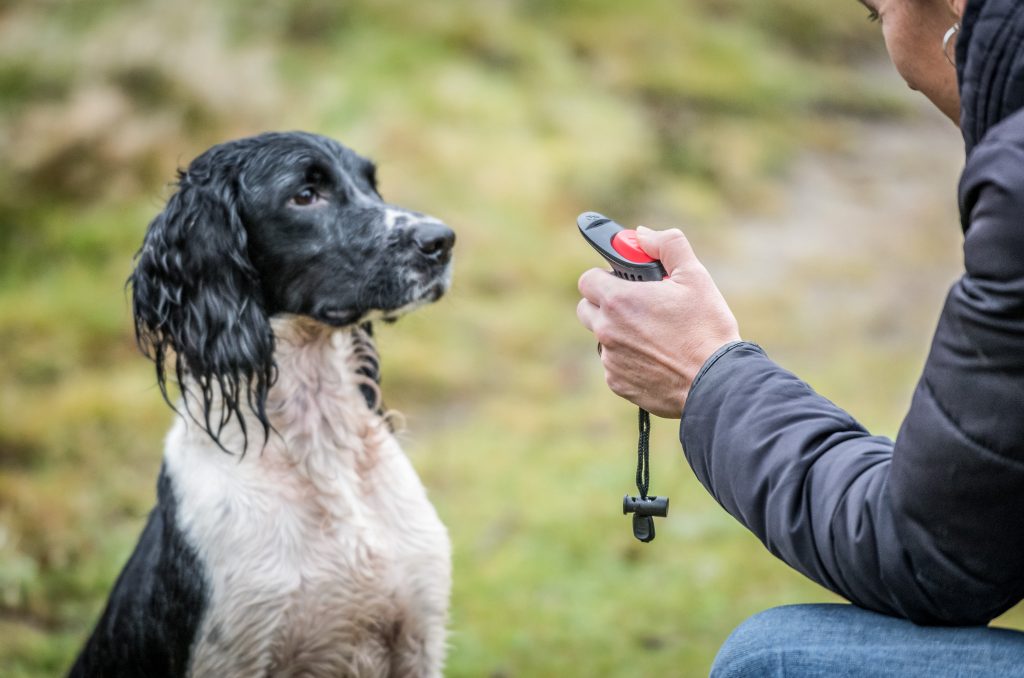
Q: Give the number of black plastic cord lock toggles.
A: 1